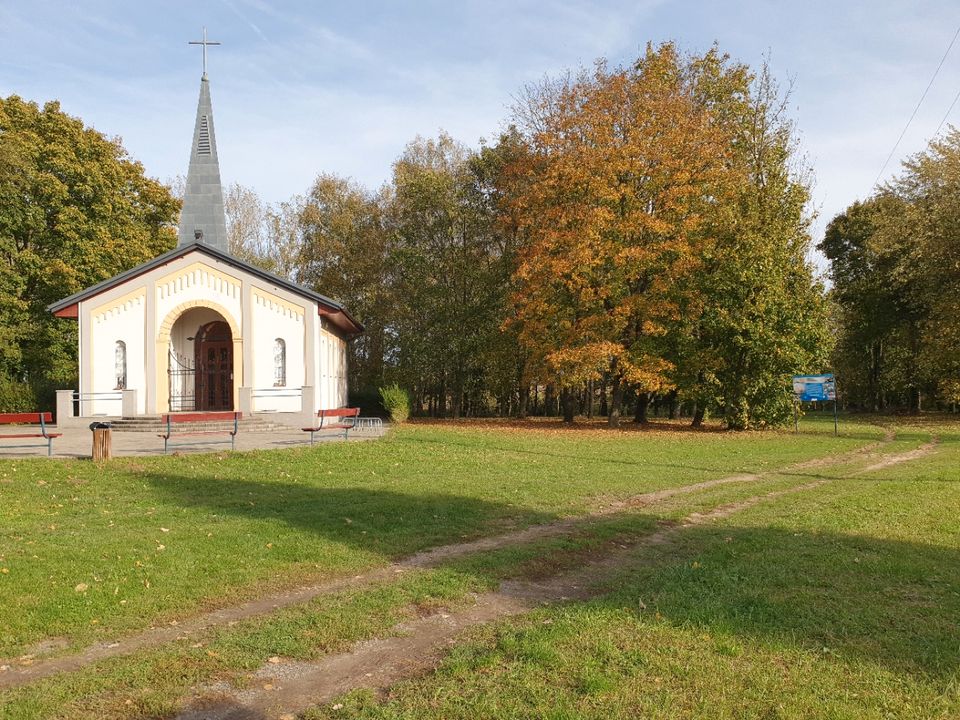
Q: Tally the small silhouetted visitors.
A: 0